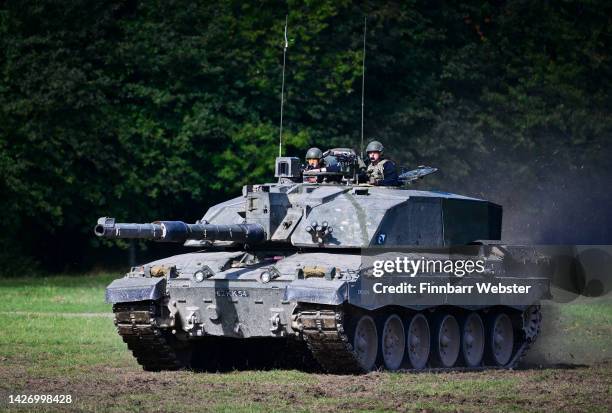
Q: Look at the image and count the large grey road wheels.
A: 6